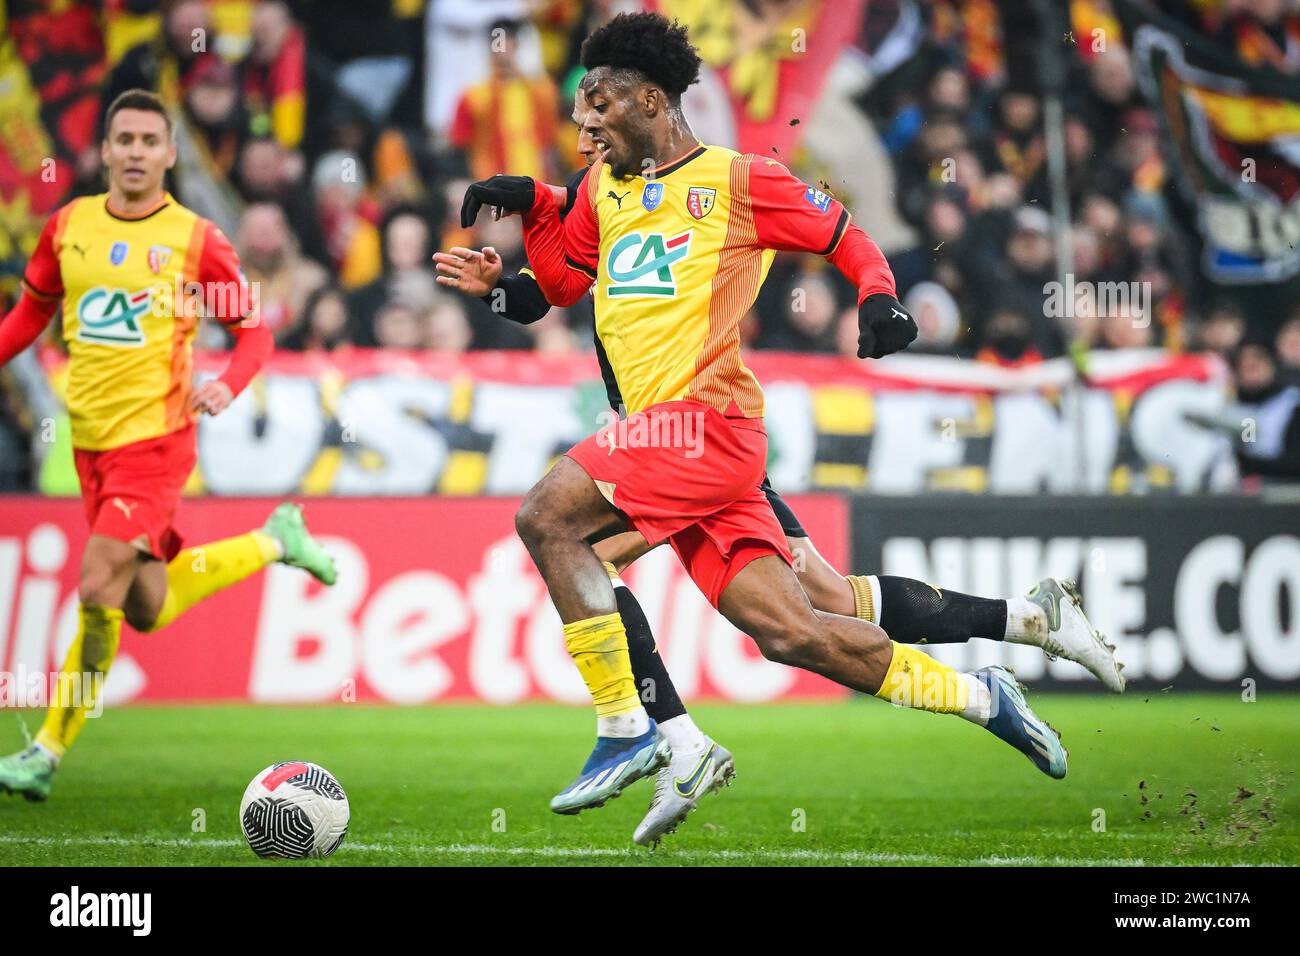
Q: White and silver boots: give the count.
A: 2